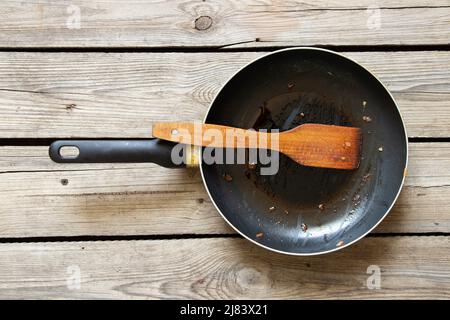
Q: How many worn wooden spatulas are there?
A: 1